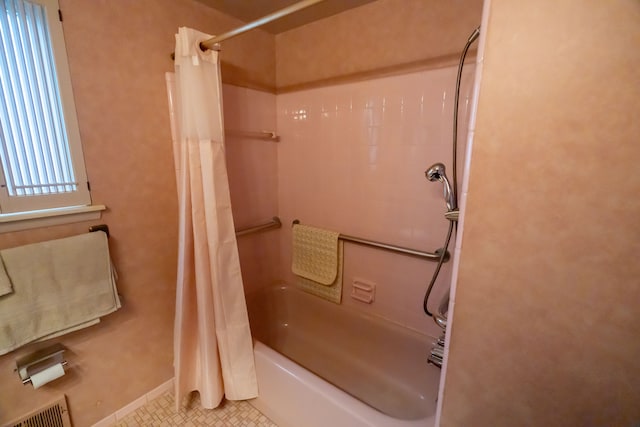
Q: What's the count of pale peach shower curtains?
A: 1